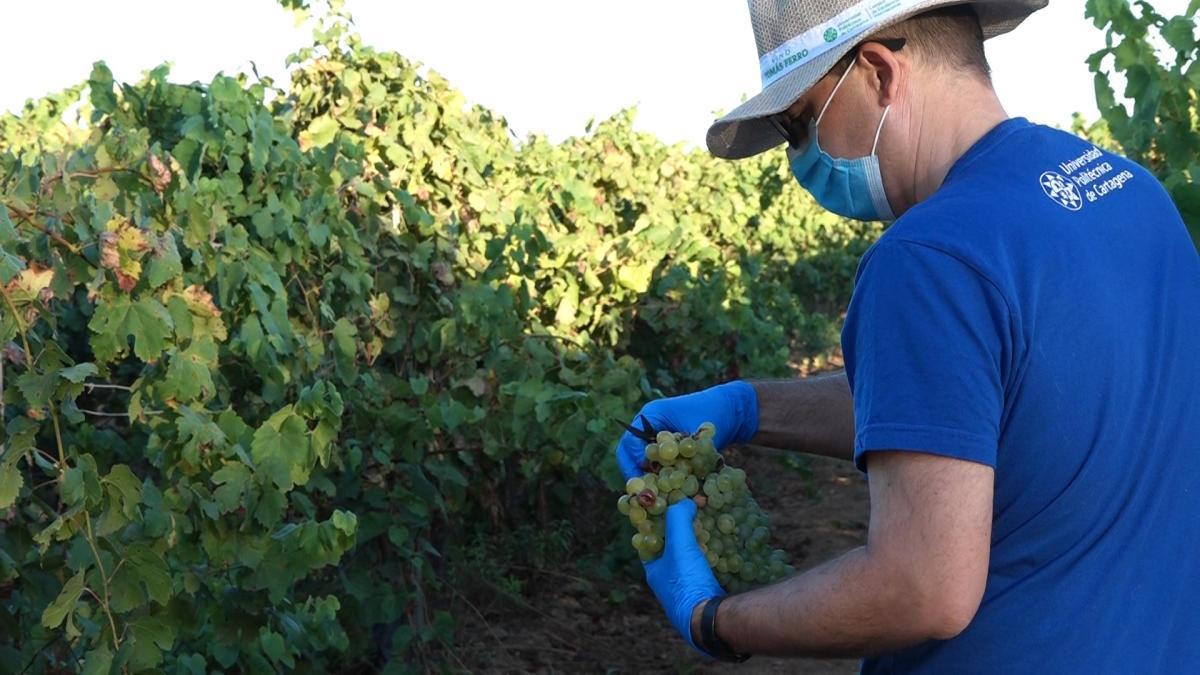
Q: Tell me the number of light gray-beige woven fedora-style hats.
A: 1